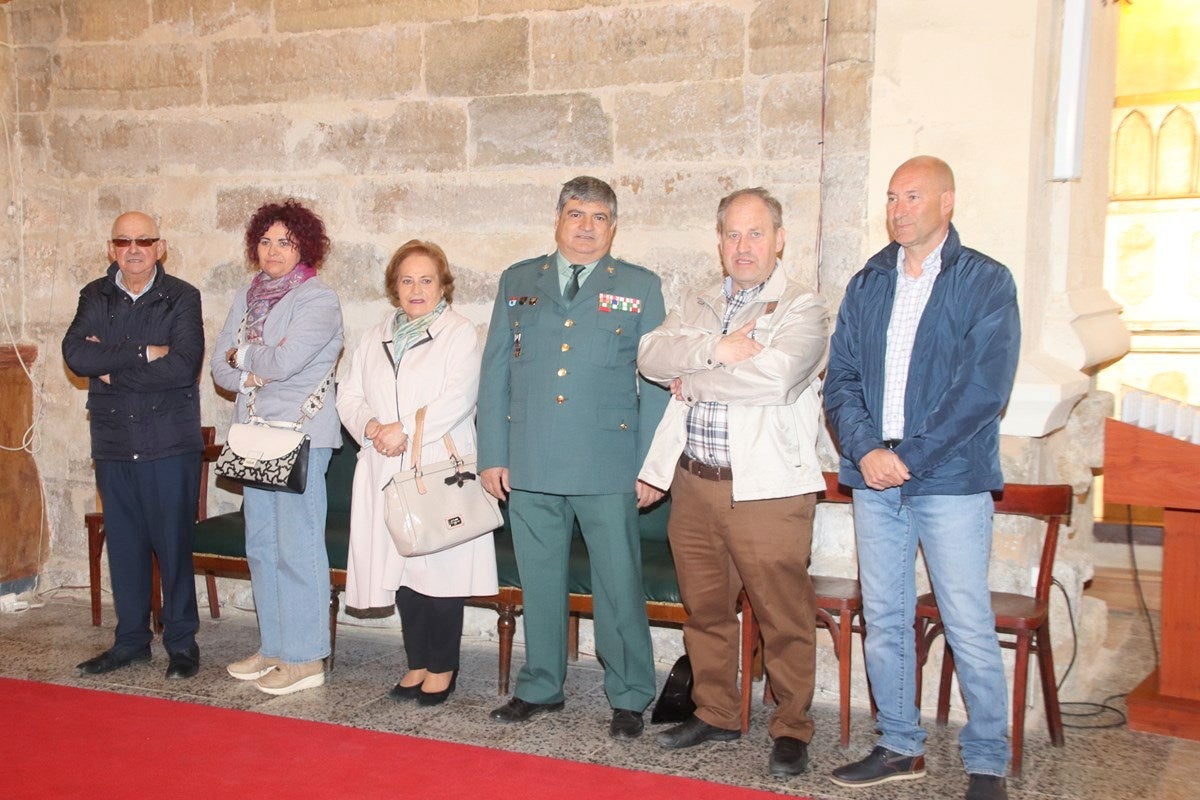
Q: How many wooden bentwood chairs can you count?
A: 3